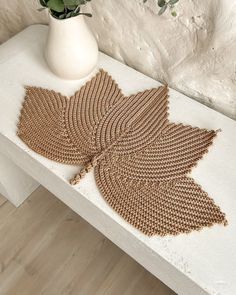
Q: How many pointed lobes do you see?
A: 5